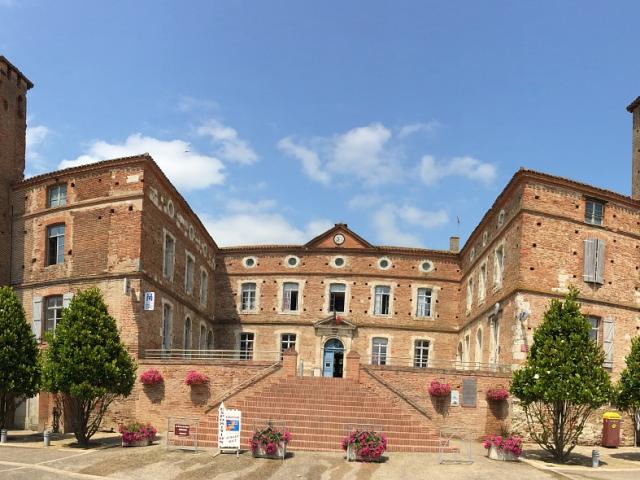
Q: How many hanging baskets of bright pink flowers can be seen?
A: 4